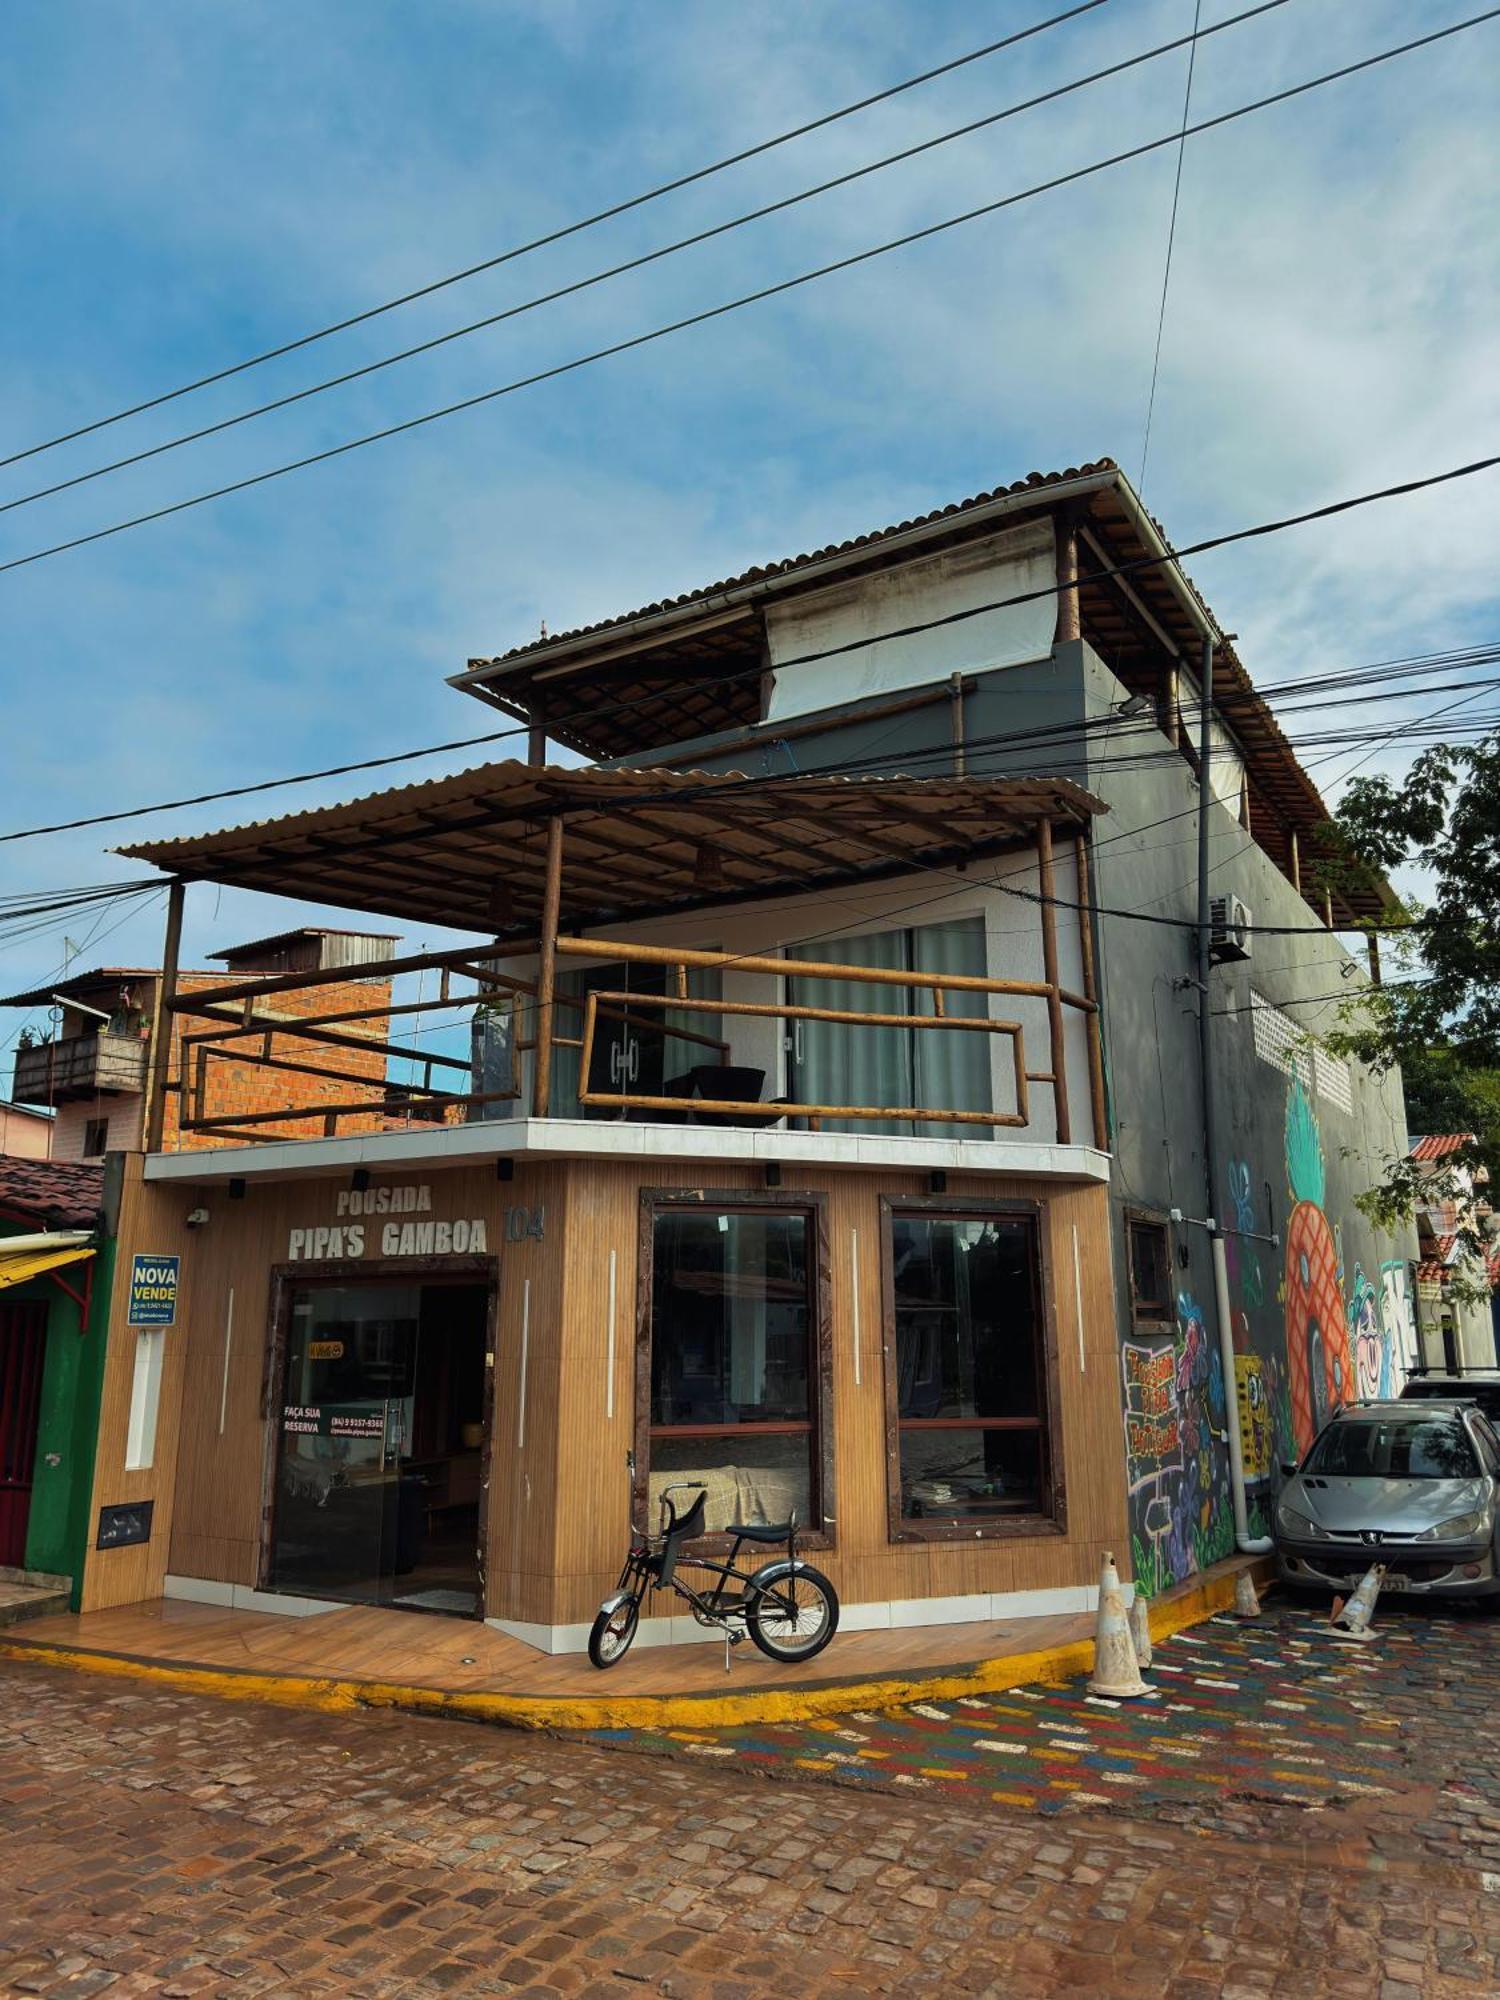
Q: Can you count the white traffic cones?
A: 4